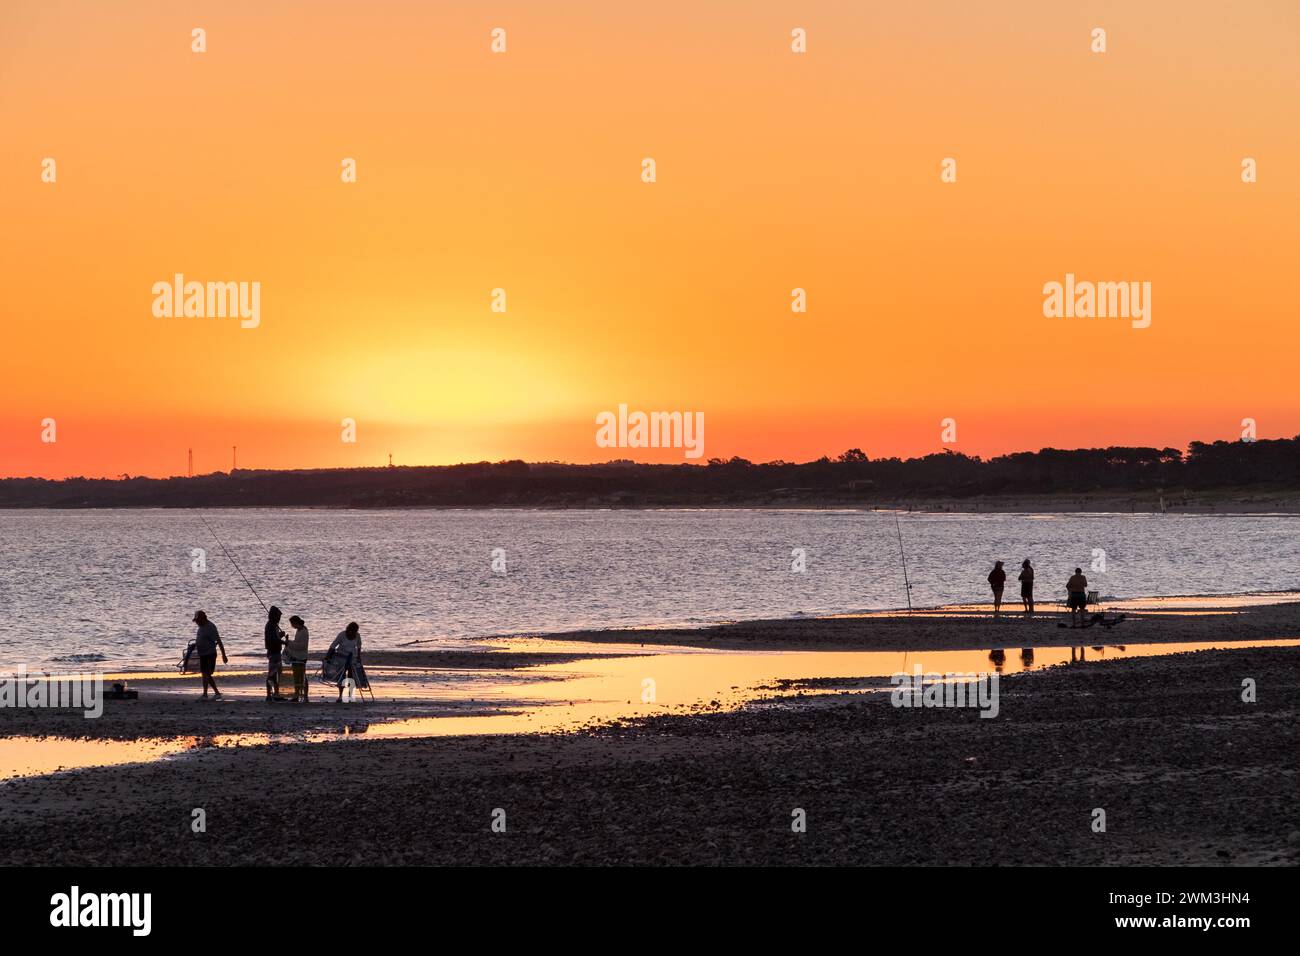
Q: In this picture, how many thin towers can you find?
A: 3